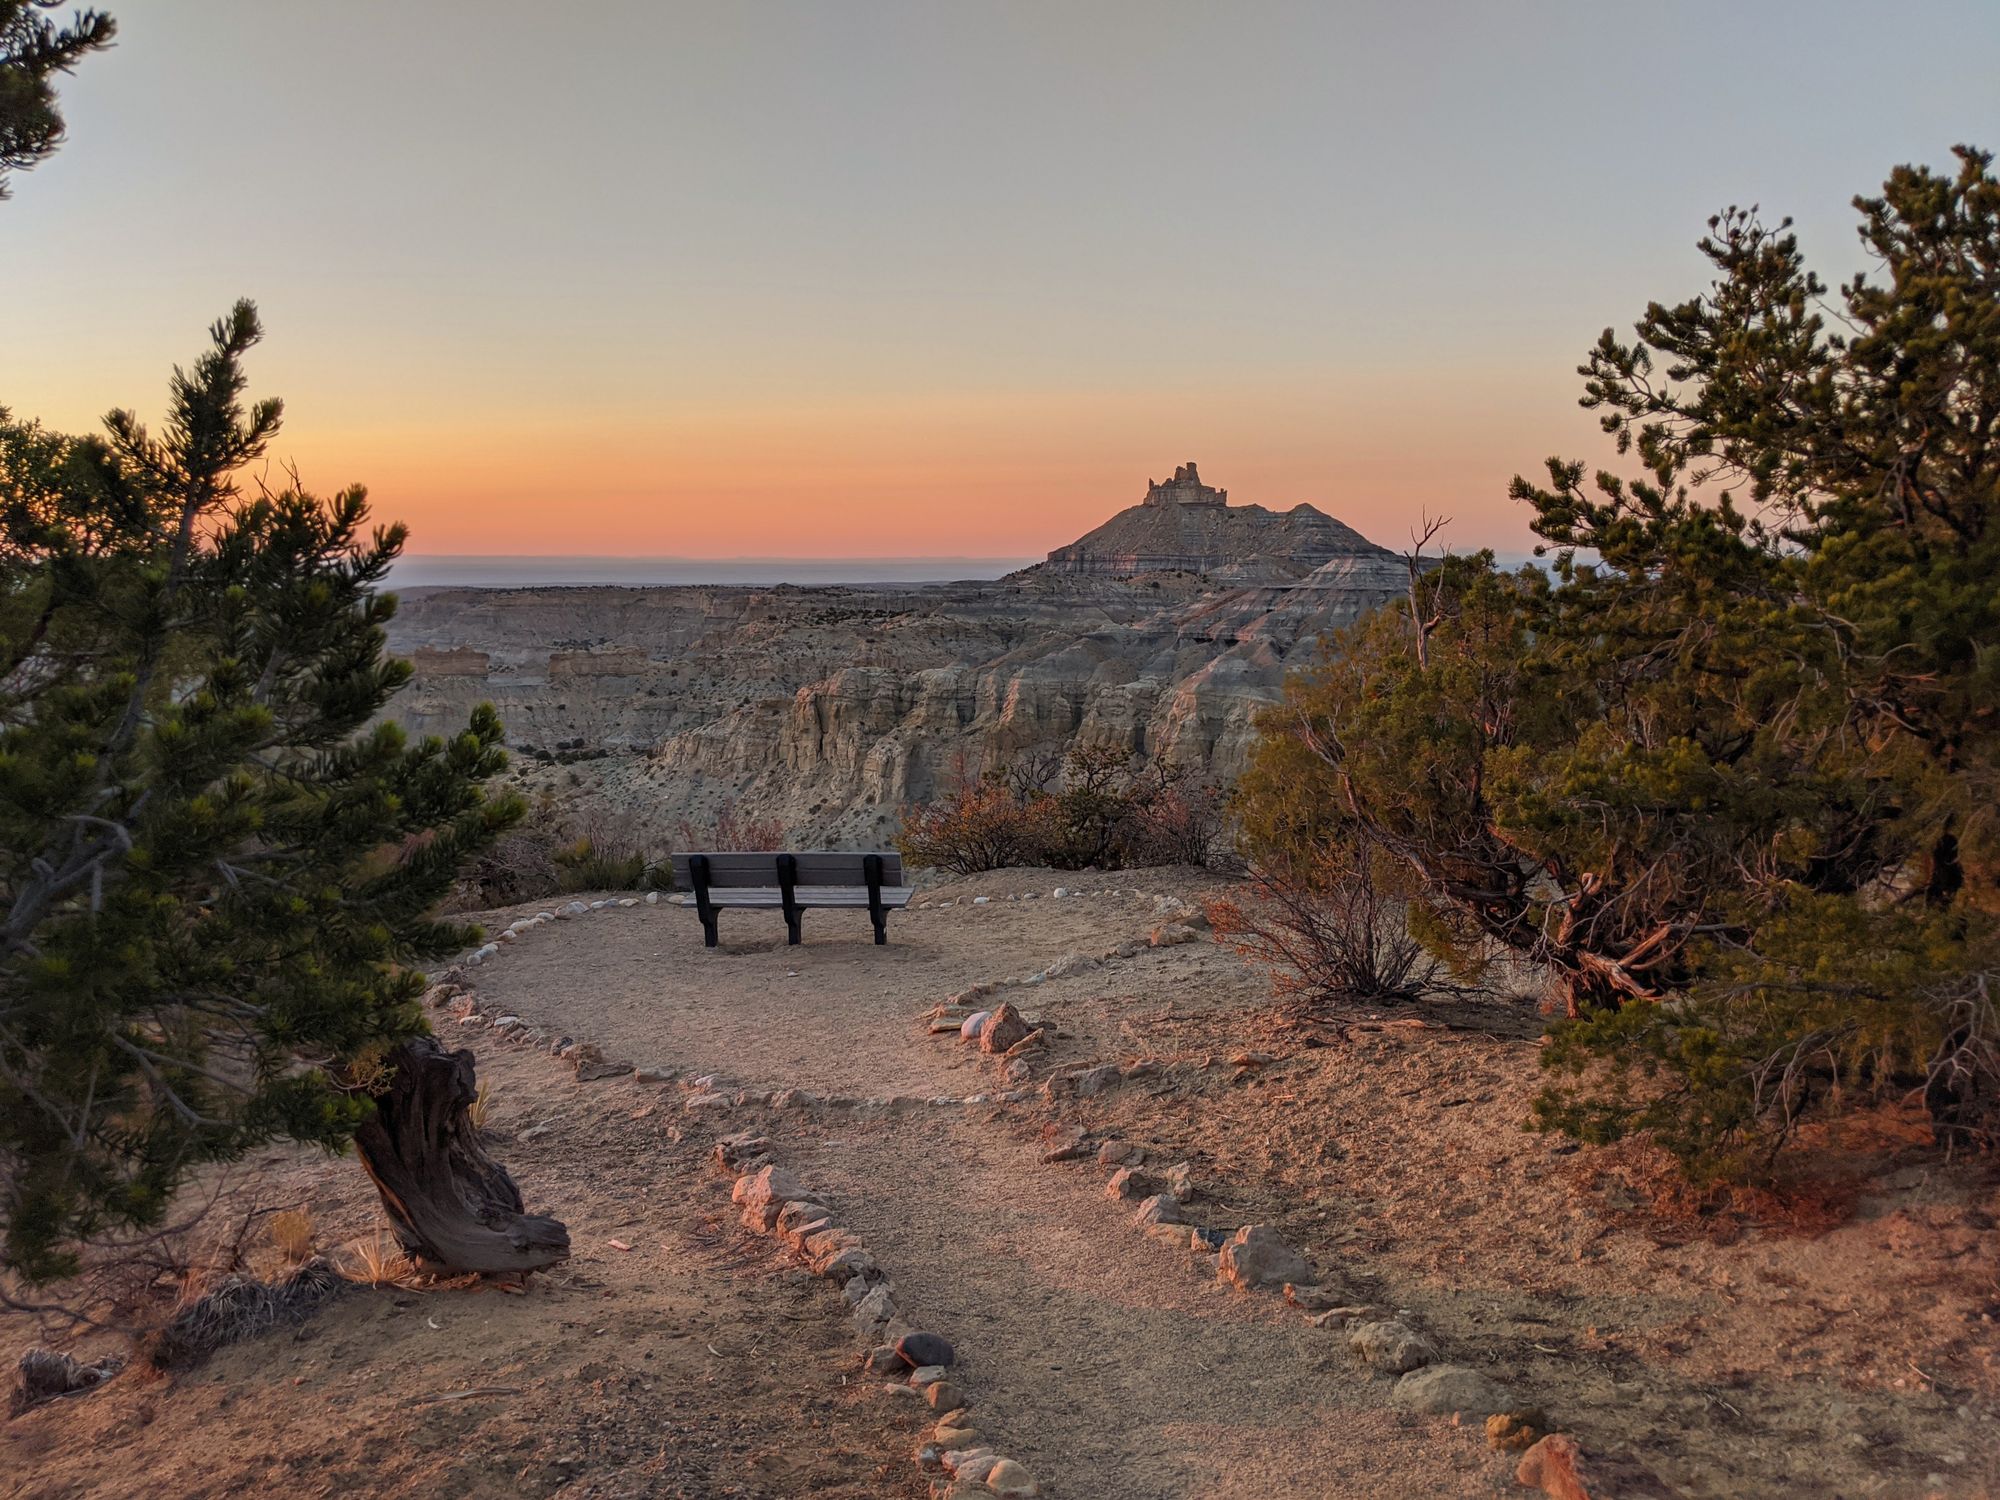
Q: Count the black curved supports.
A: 3